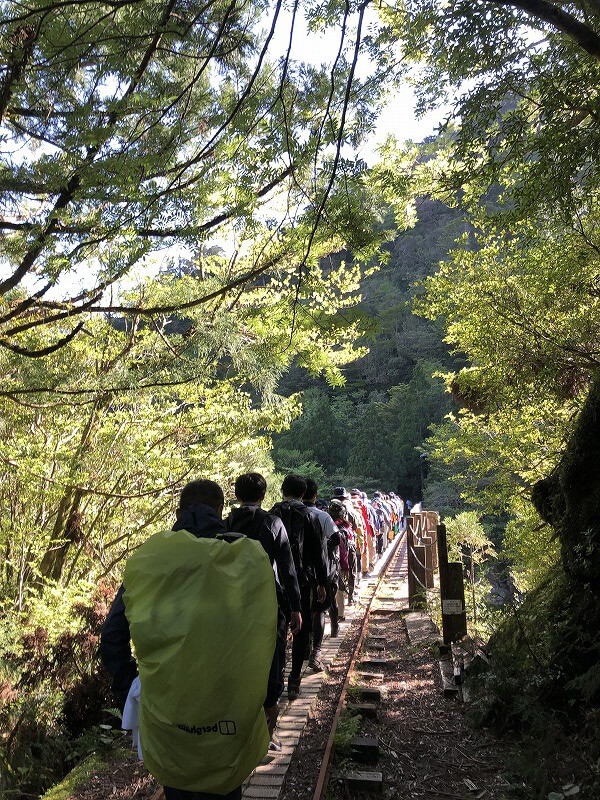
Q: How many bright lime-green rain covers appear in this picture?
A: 1